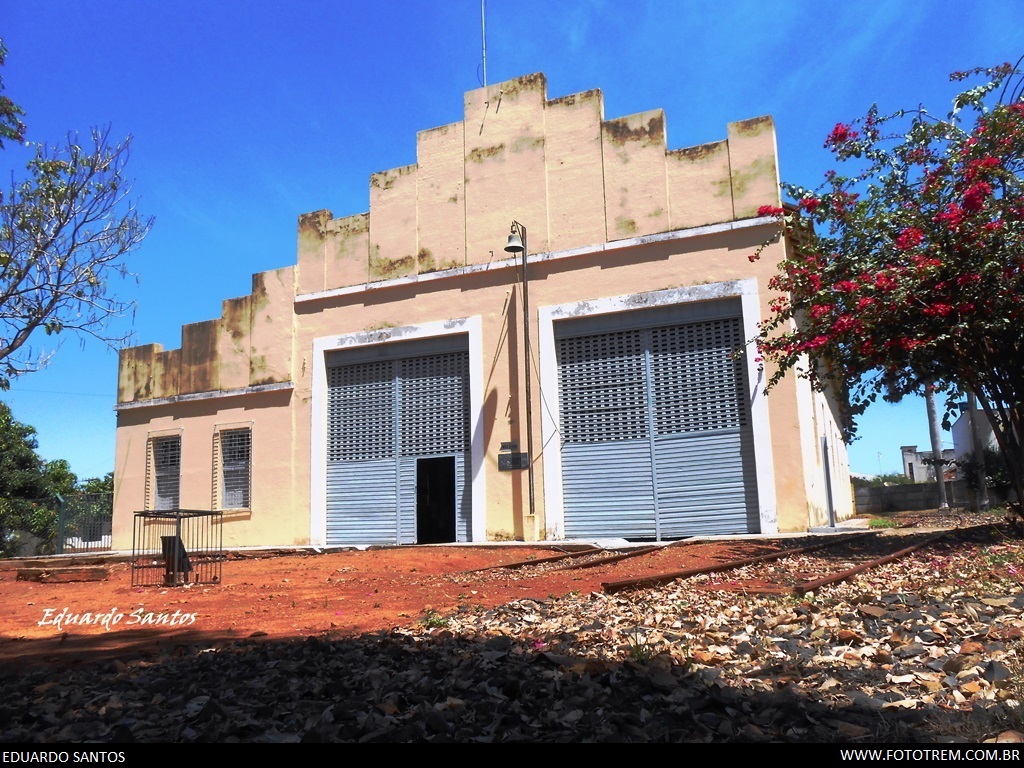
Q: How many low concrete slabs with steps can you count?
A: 1